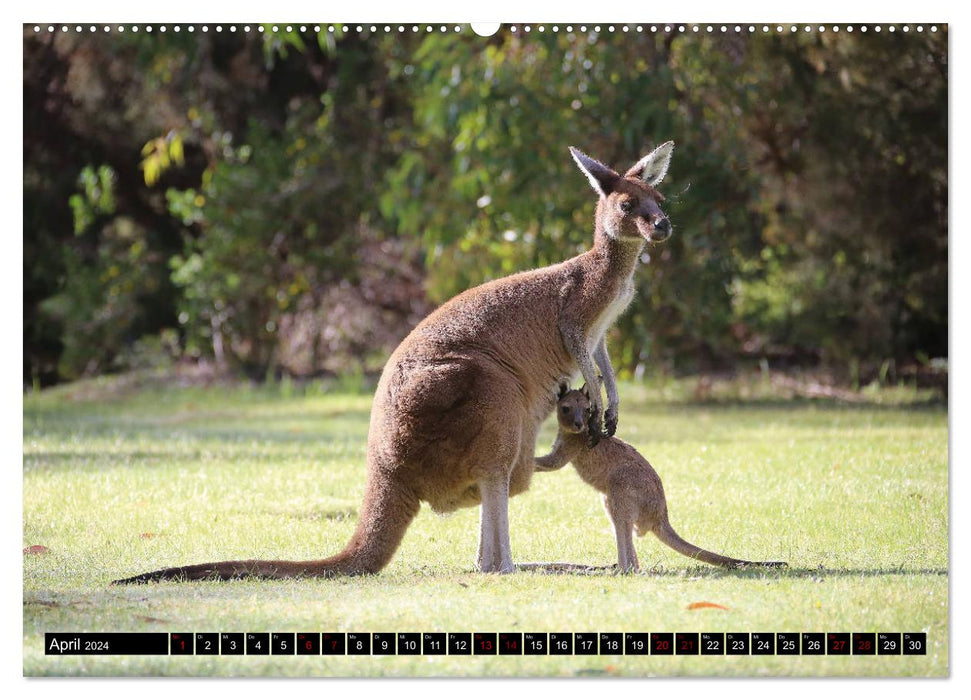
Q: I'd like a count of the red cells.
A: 9